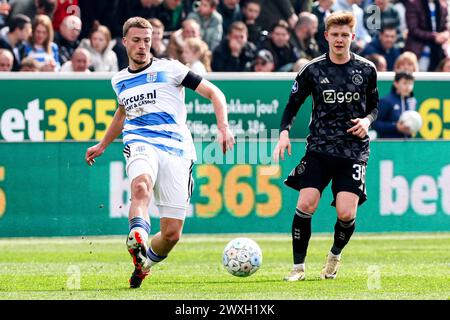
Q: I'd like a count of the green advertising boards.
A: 2